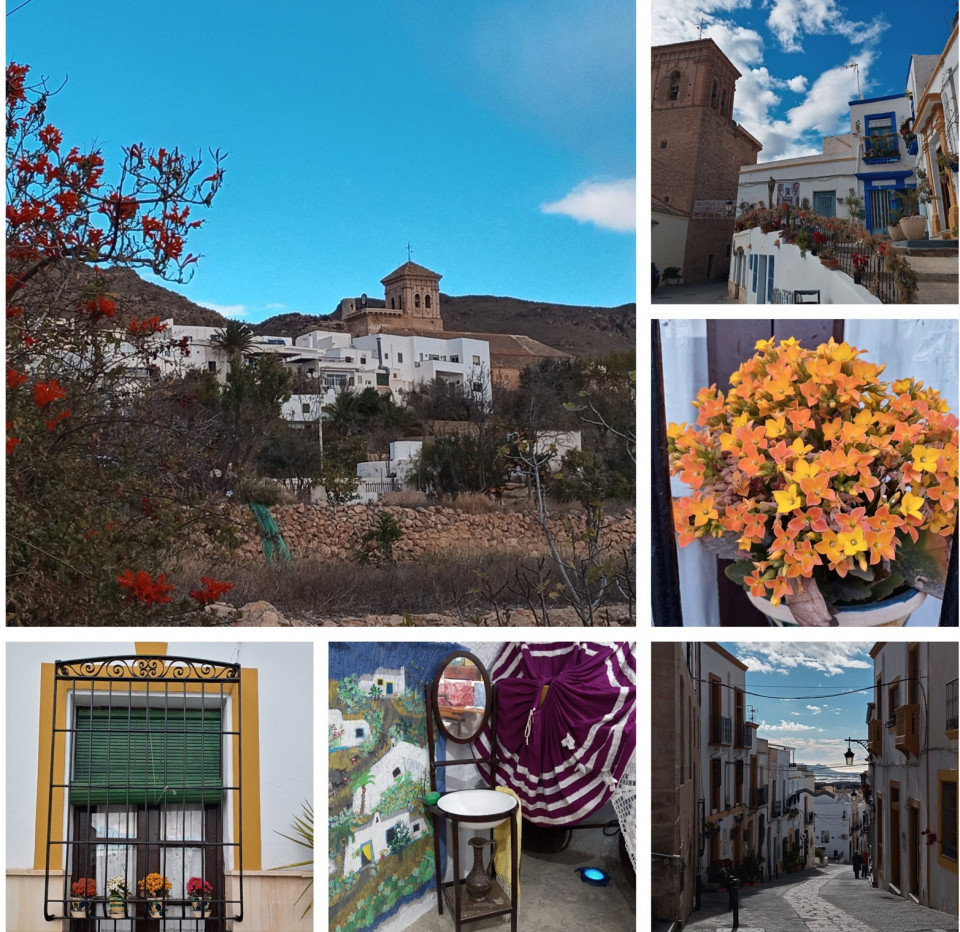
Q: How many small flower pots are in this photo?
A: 4